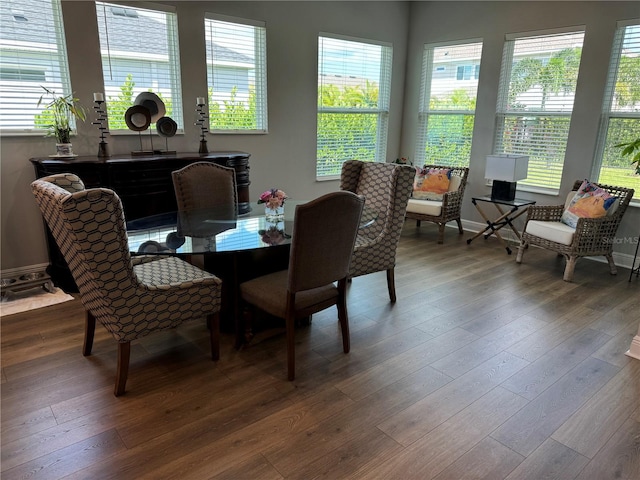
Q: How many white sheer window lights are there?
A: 7